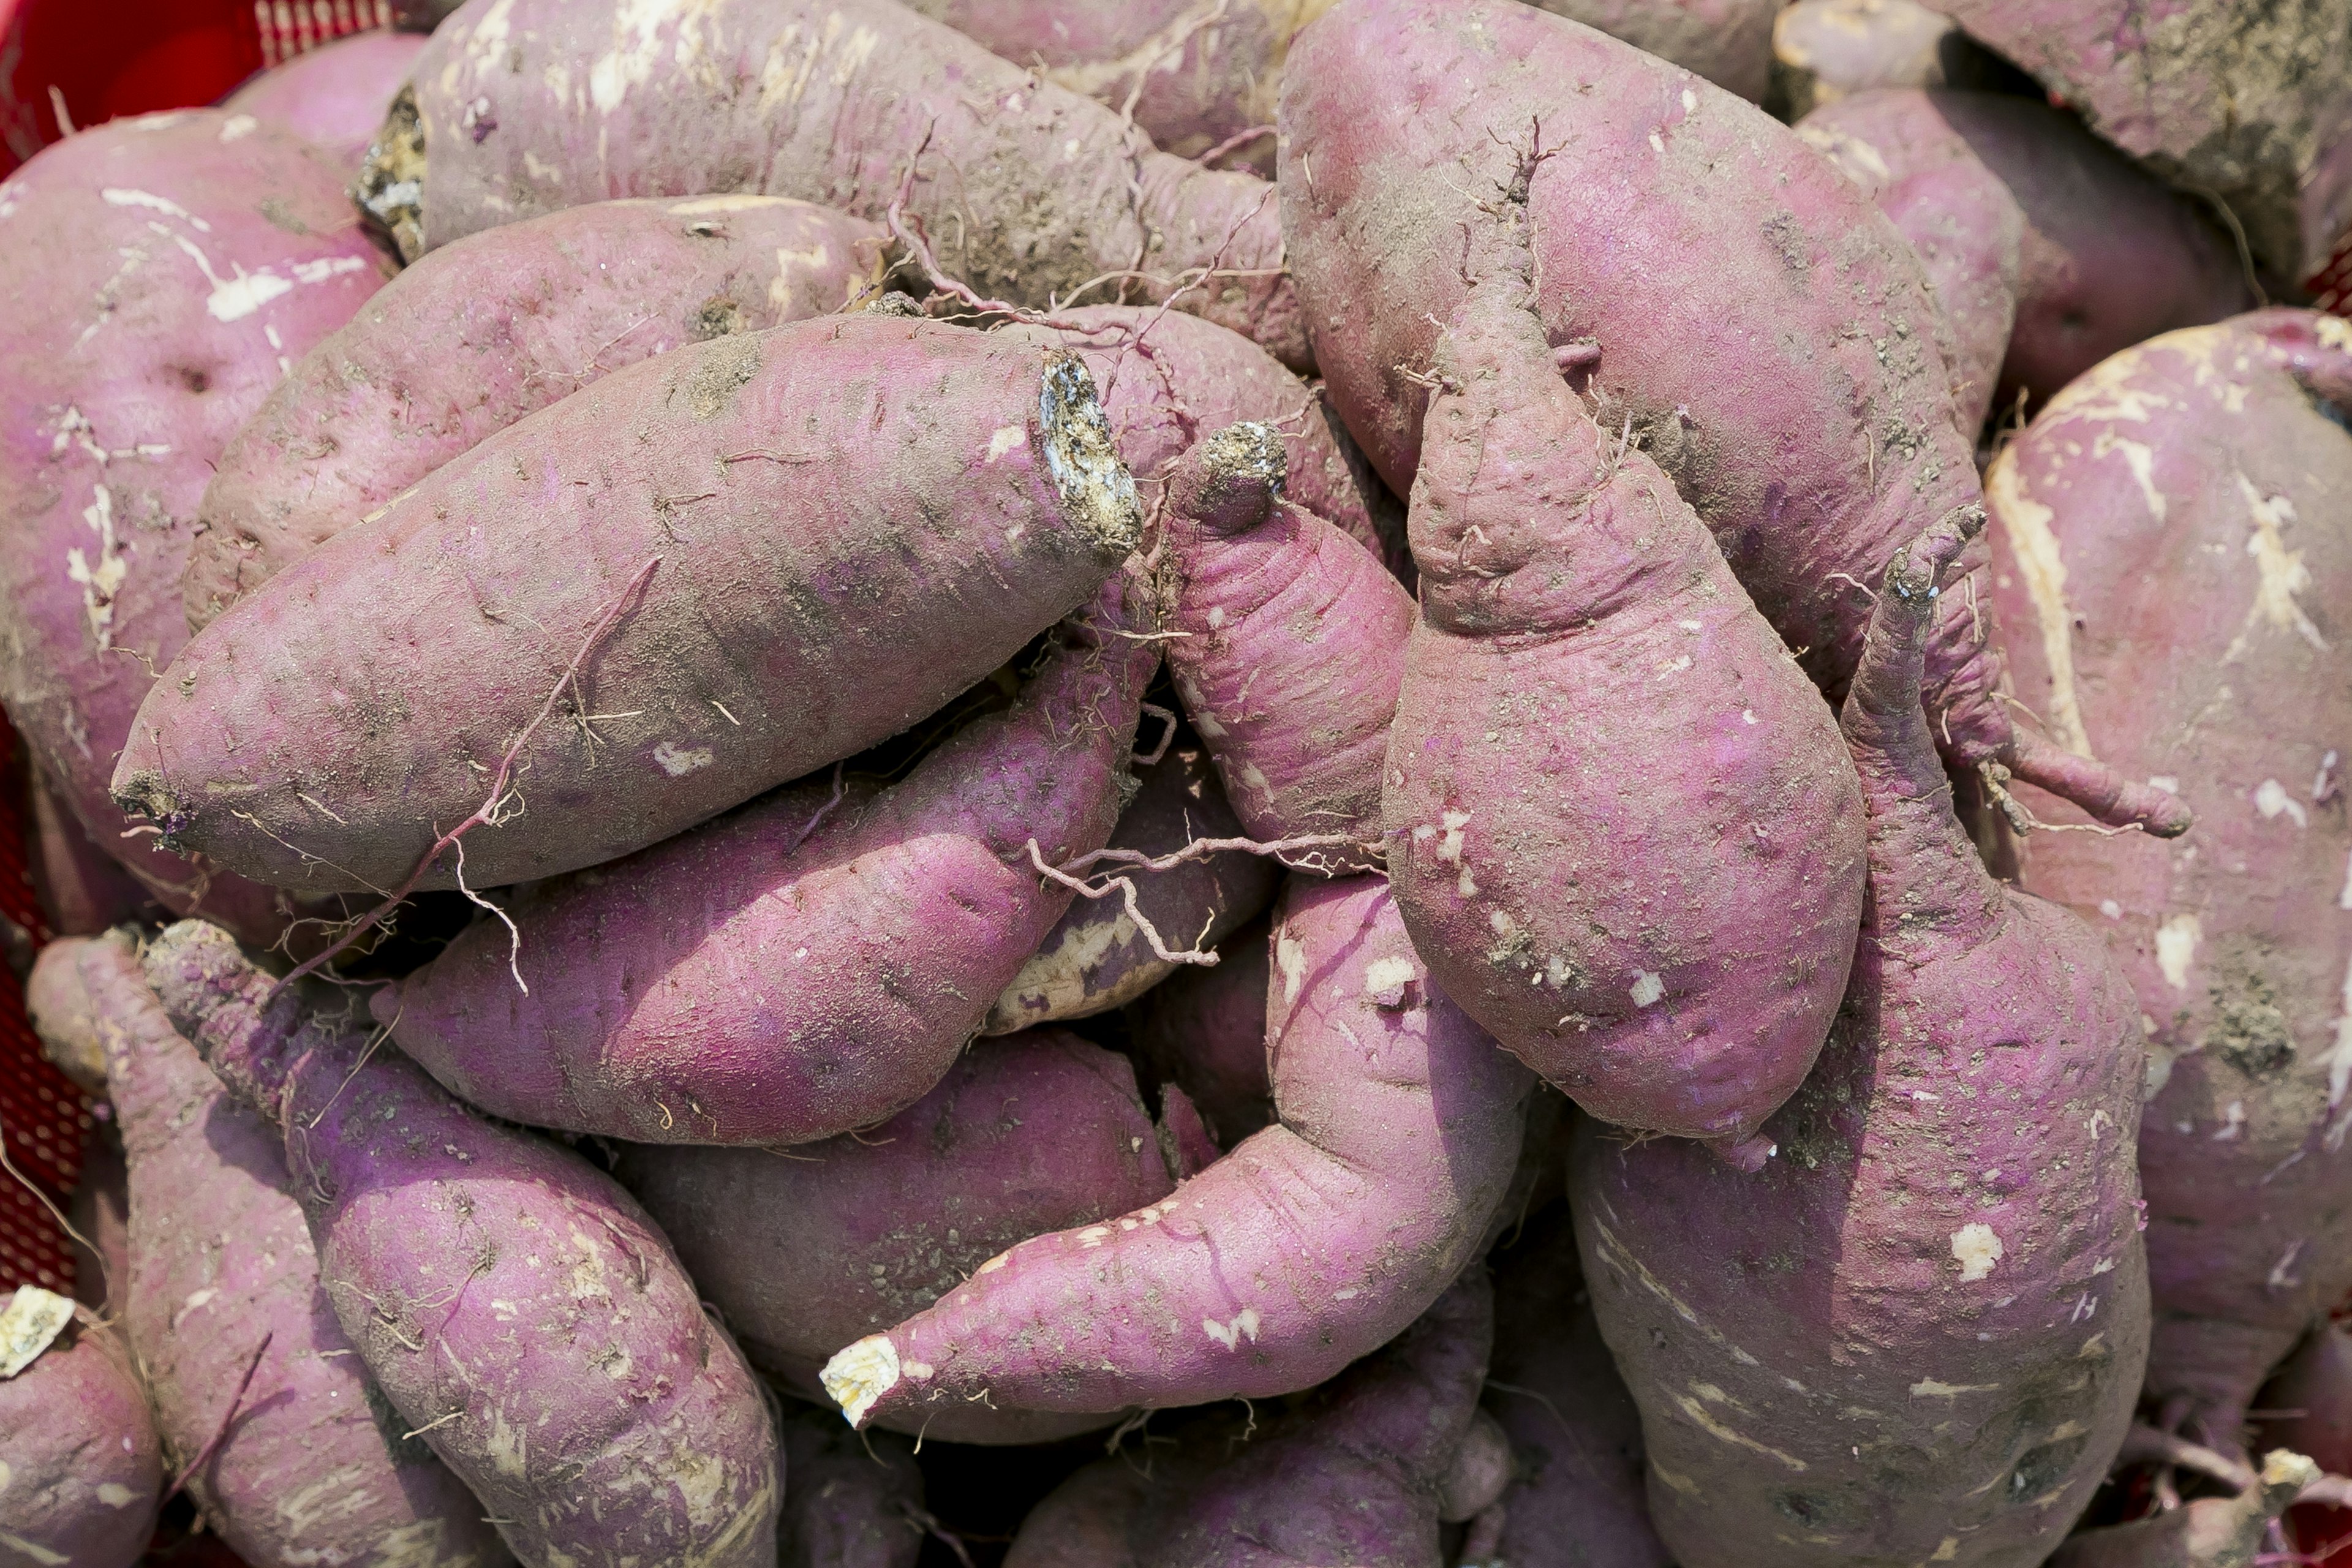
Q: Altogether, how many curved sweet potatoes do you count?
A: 1